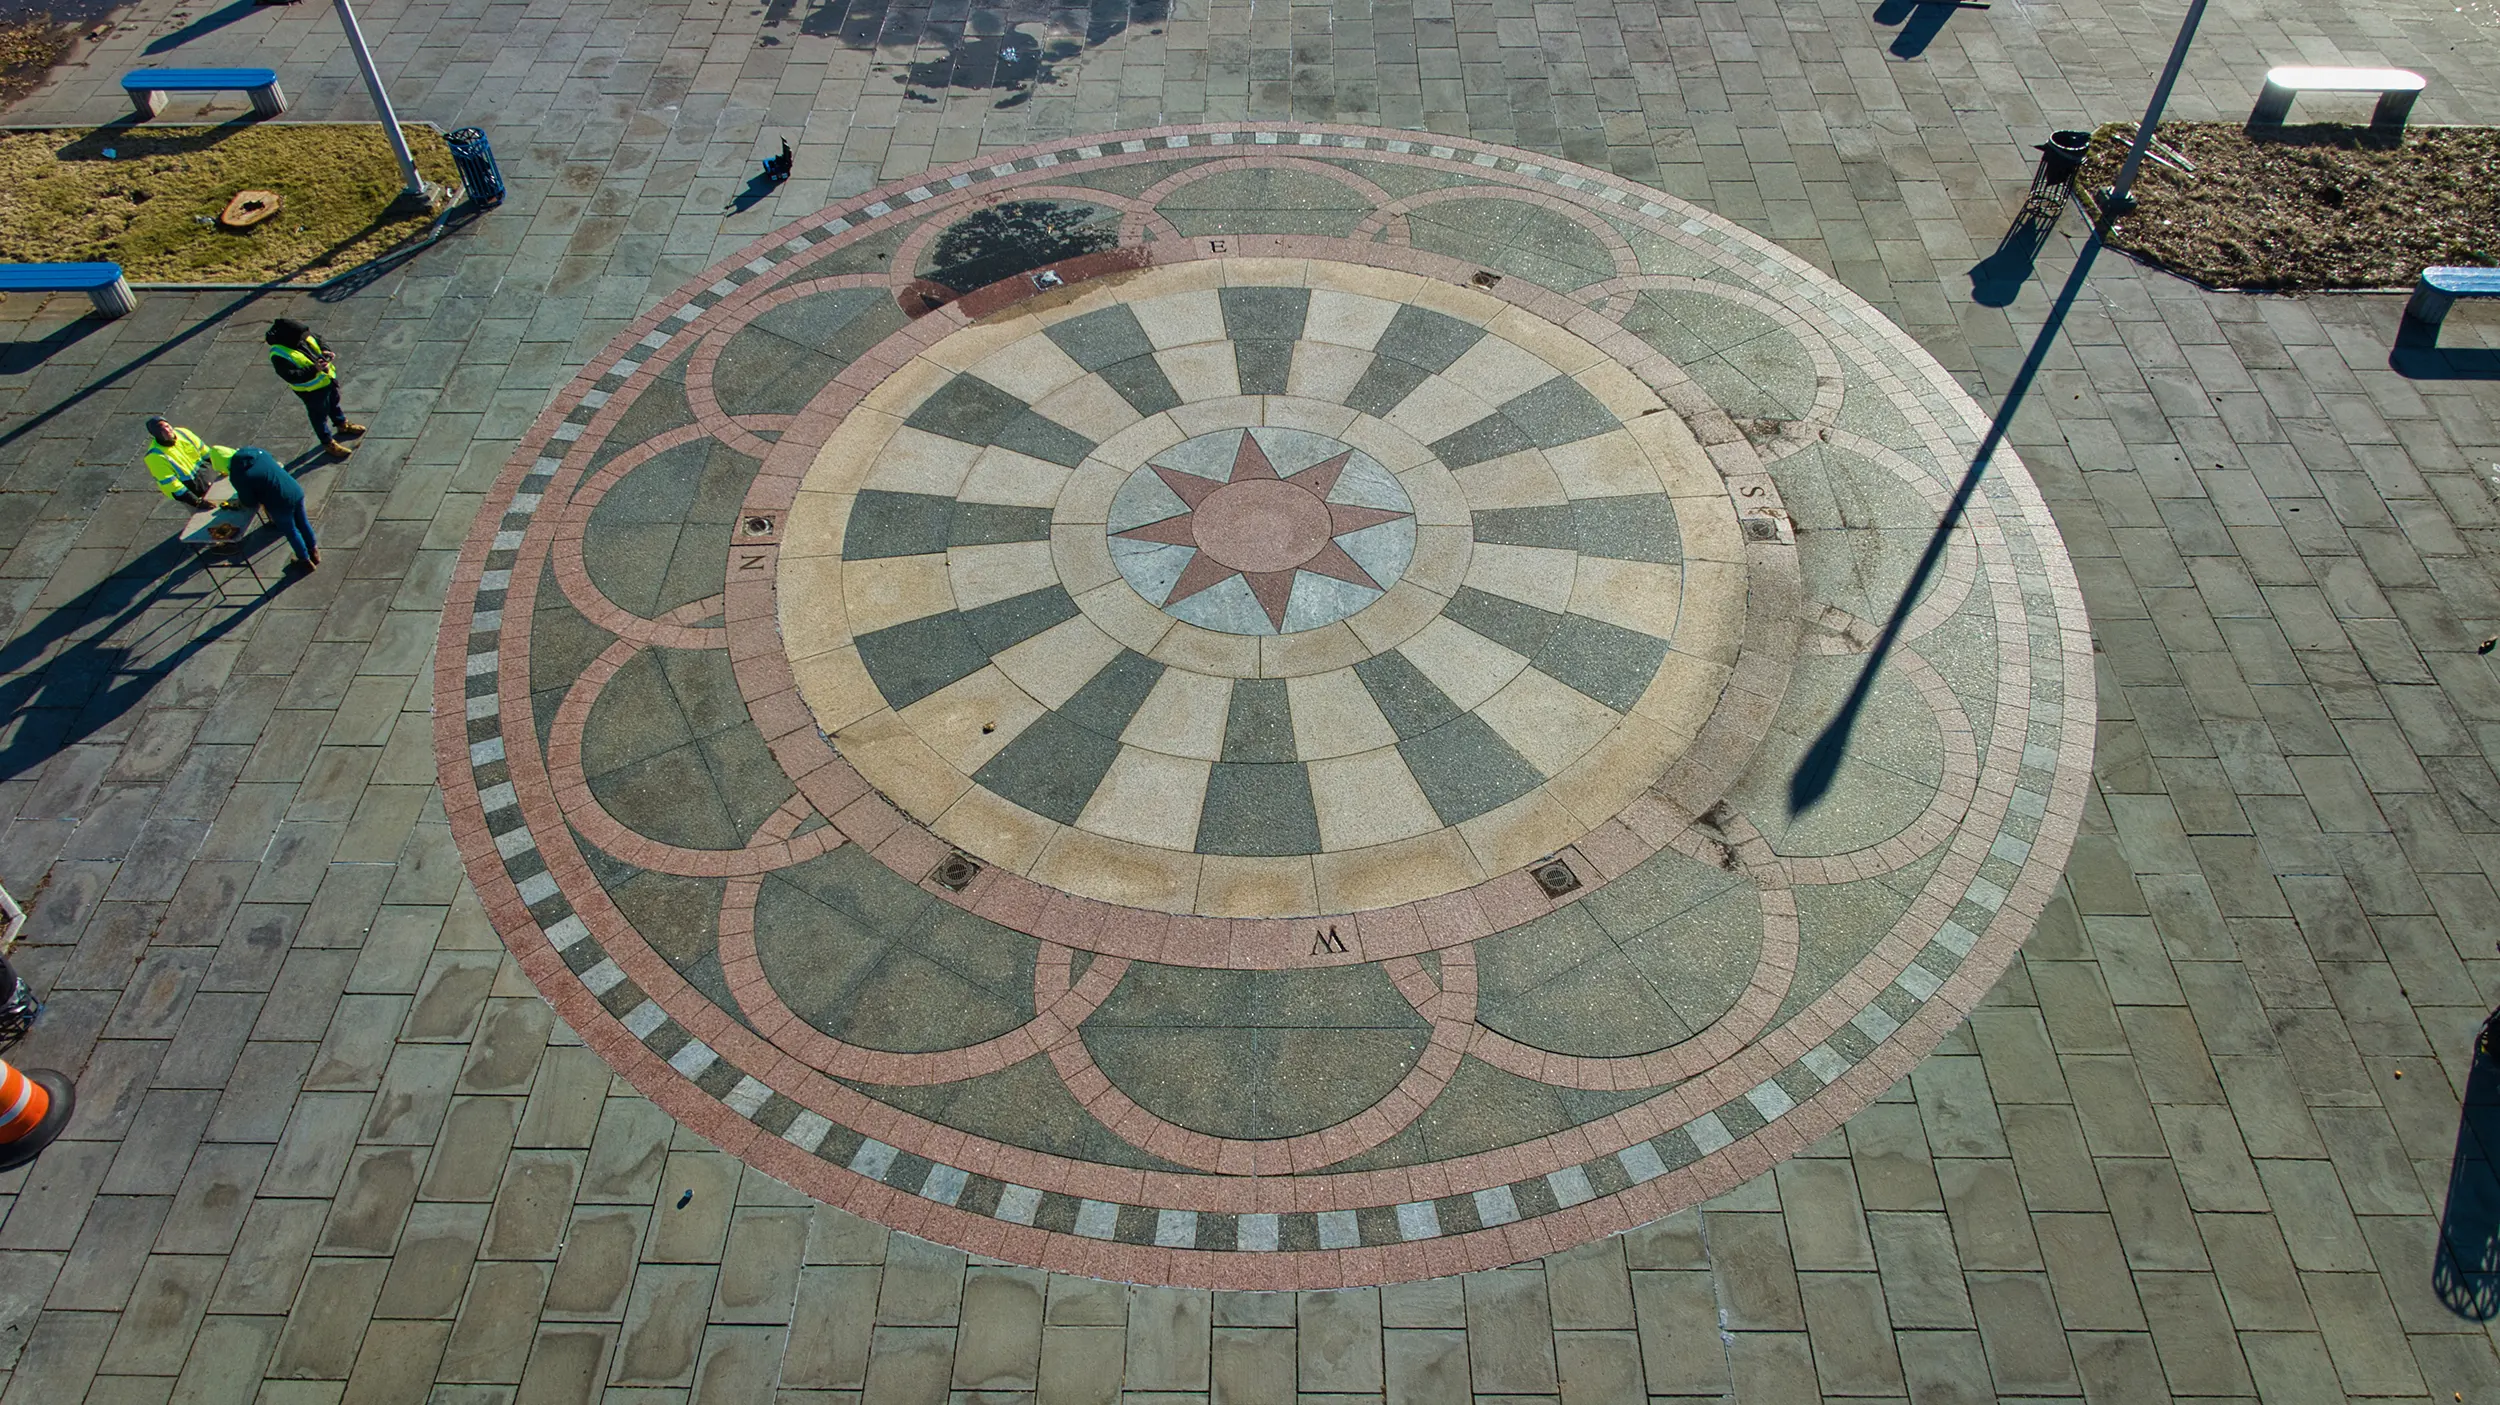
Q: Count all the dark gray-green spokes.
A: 12